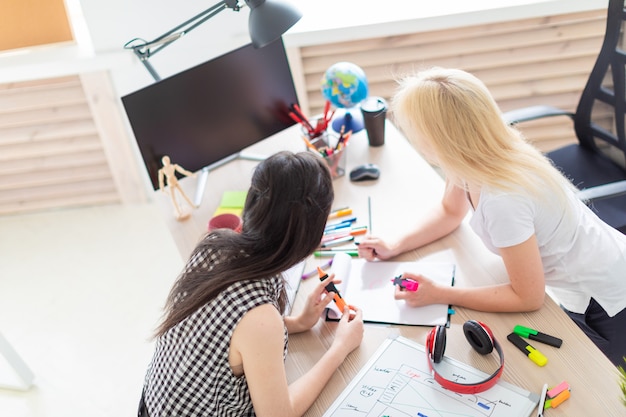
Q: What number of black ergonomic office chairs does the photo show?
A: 1